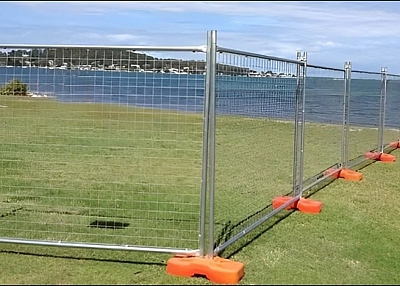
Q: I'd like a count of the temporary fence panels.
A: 5